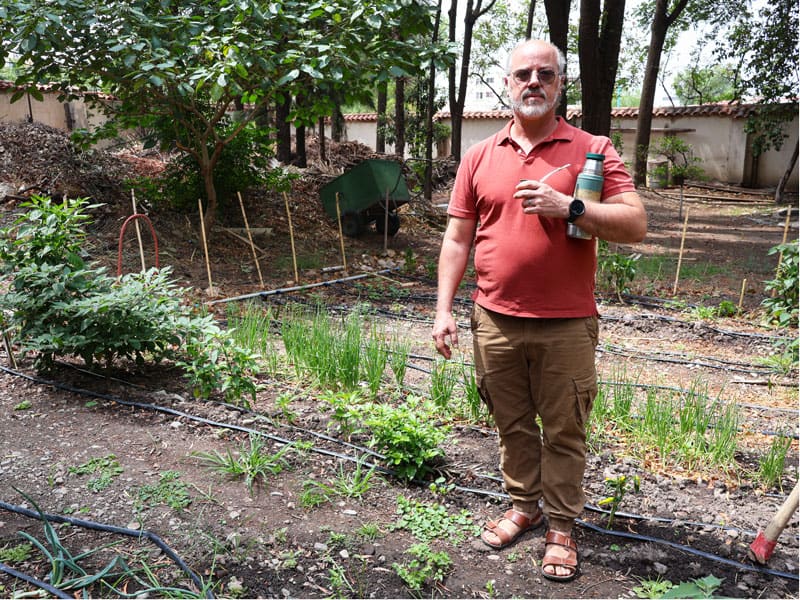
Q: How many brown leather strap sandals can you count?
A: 2